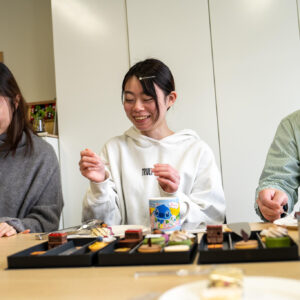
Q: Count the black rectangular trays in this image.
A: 3